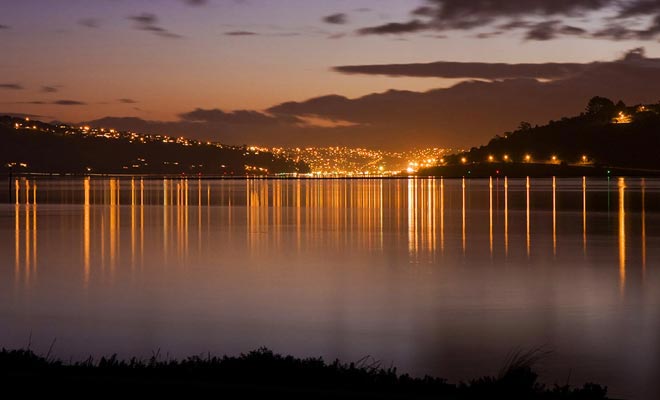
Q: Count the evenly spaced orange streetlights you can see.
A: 6